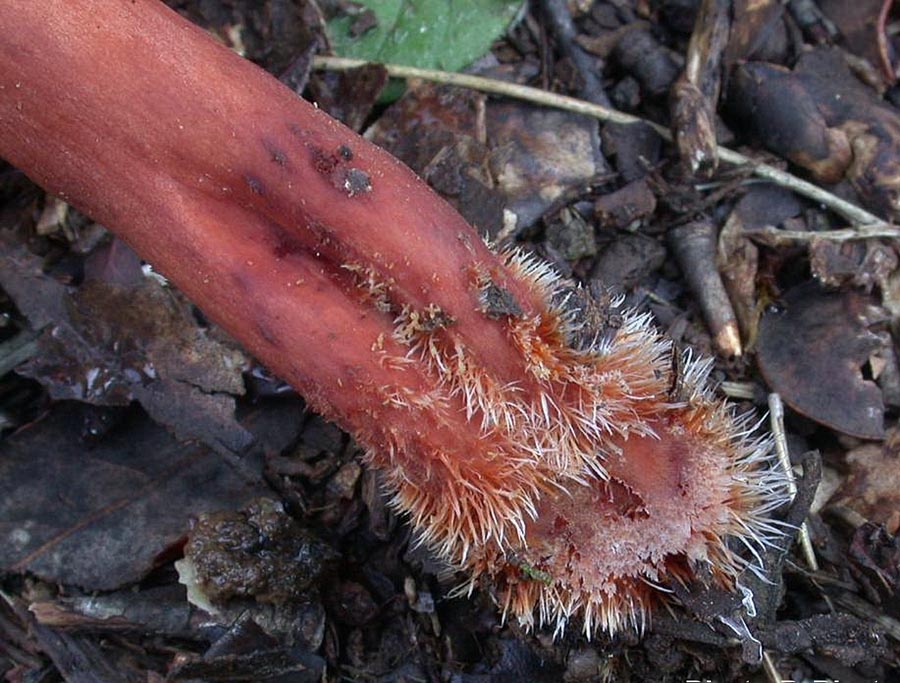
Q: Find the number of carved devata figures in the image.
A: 0